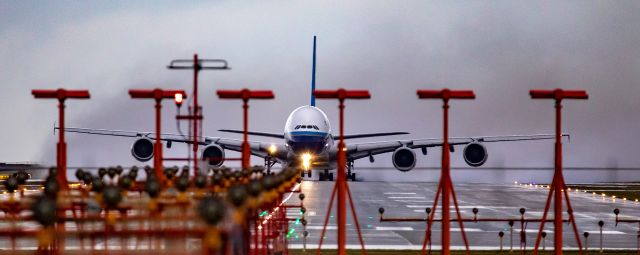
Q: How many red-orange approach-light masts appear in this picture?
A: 6